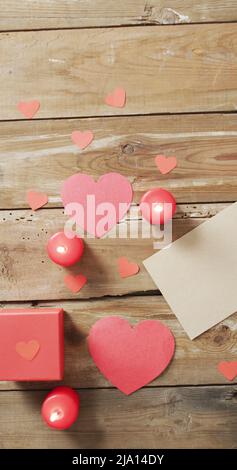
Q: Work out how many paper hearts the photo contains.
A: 11